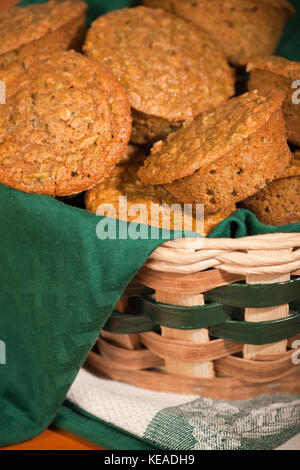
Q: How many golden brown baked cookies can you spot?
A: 8